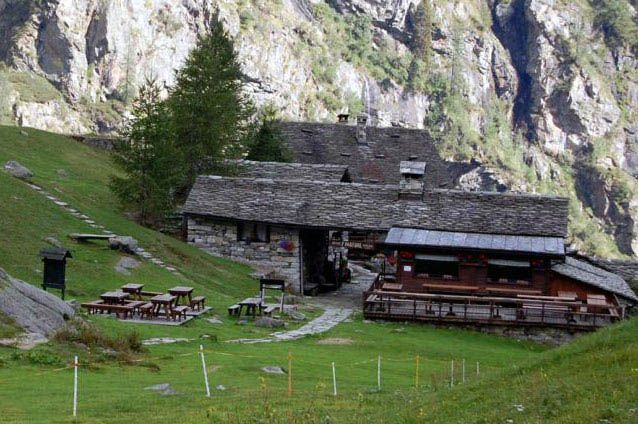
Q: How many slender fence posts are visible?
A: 9